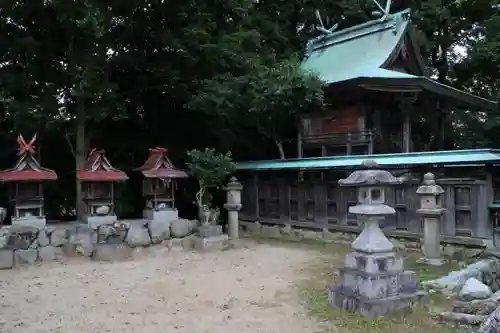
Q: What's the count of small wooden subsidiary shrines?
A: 3